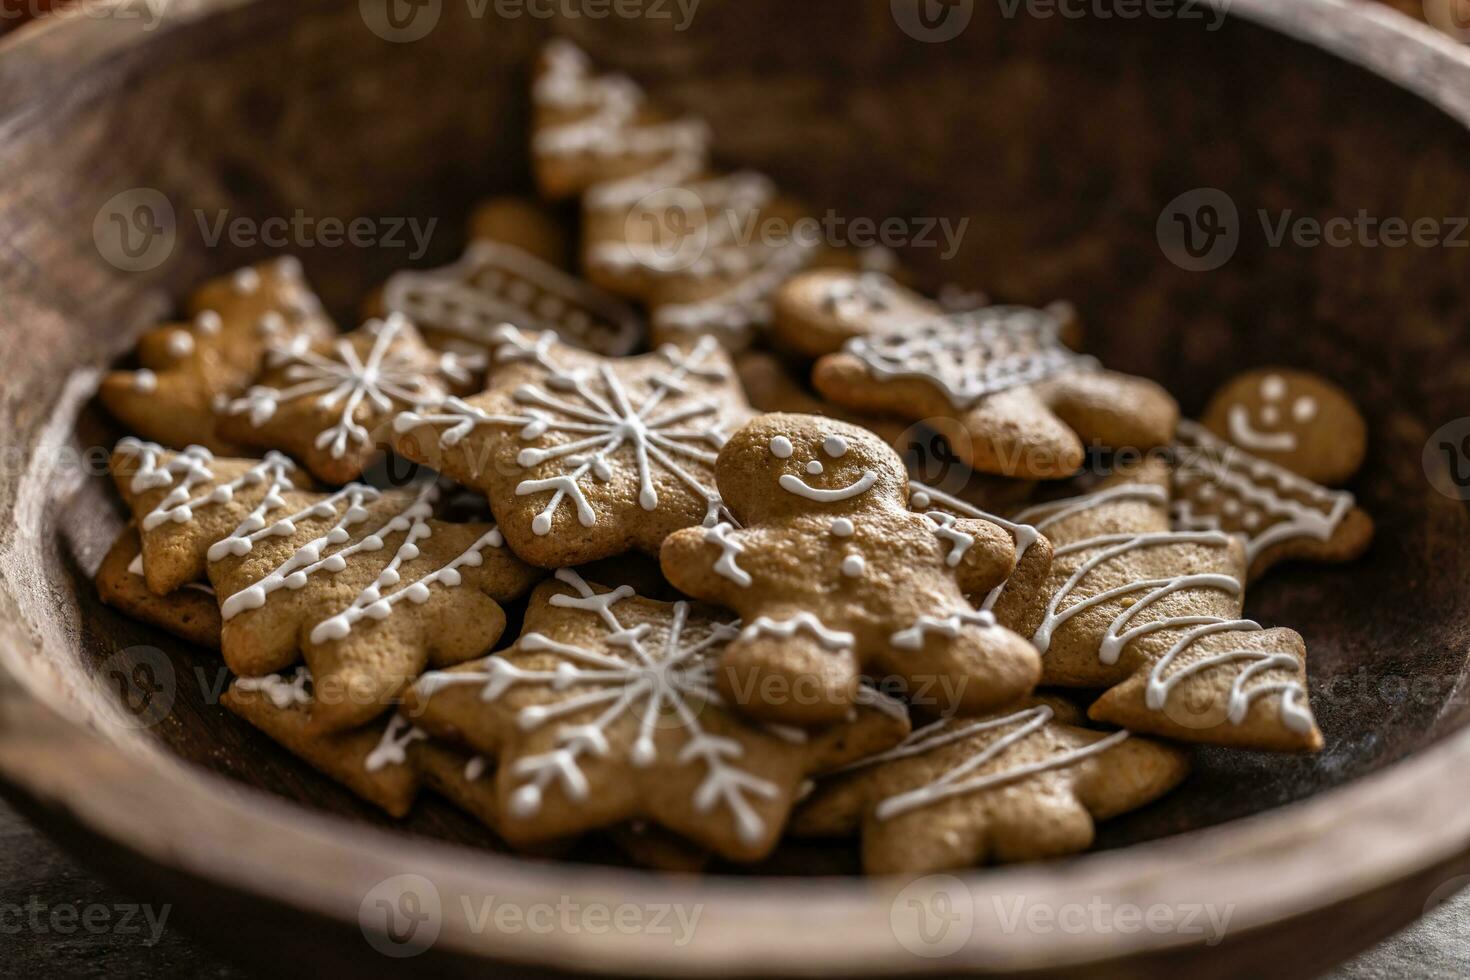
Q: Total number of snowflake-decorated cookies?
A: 3